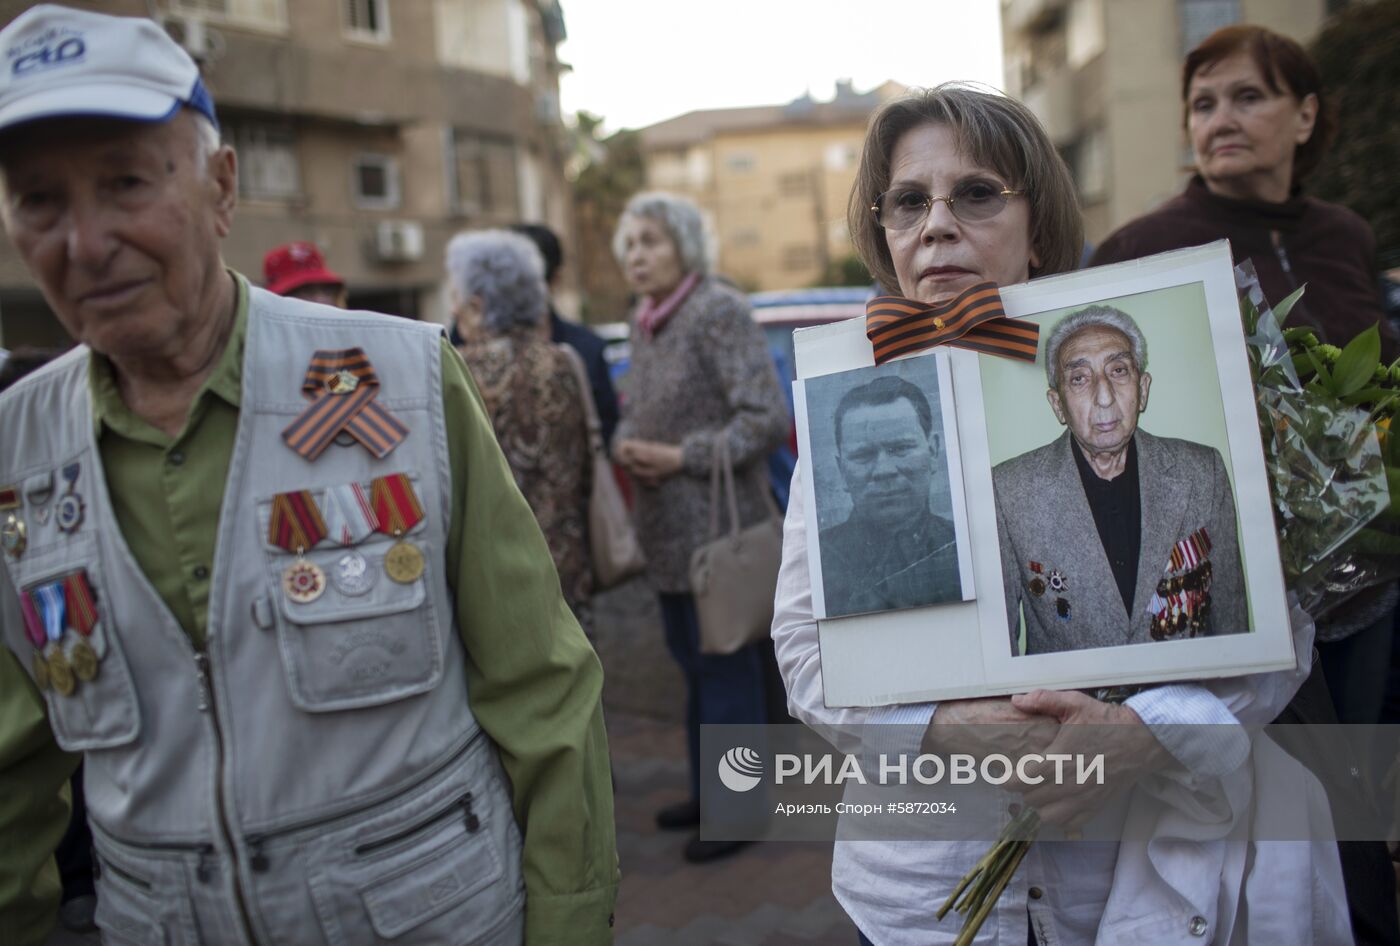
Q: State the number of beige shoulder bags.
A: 2